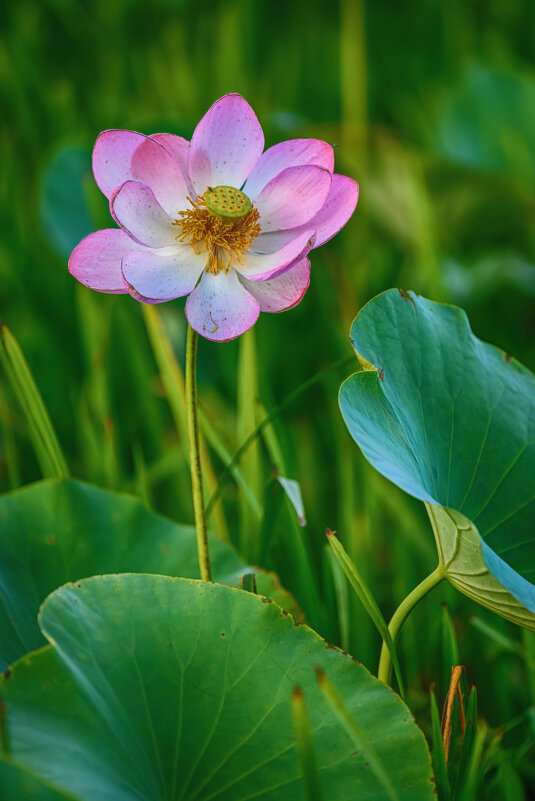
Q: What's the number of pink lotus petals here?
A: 12